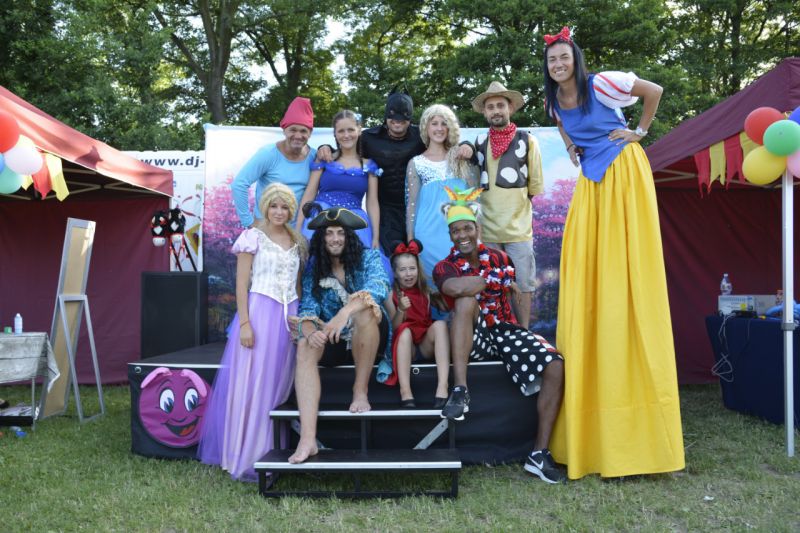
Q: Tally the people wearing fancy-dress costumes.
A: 10